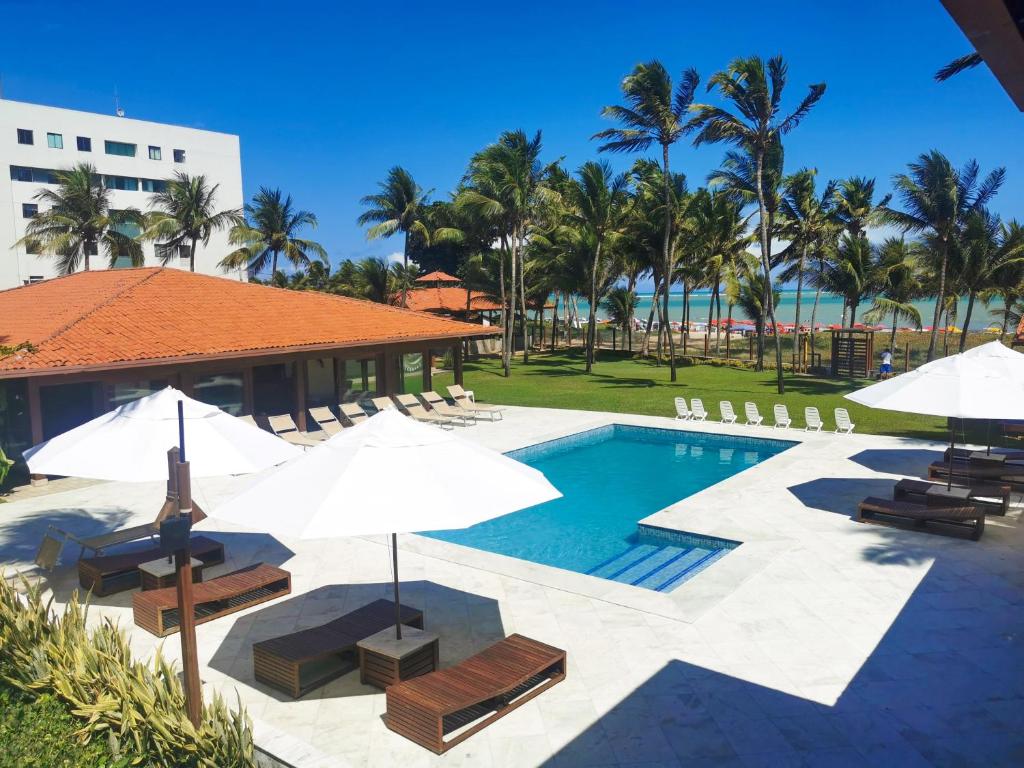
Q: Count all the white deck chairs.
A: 7